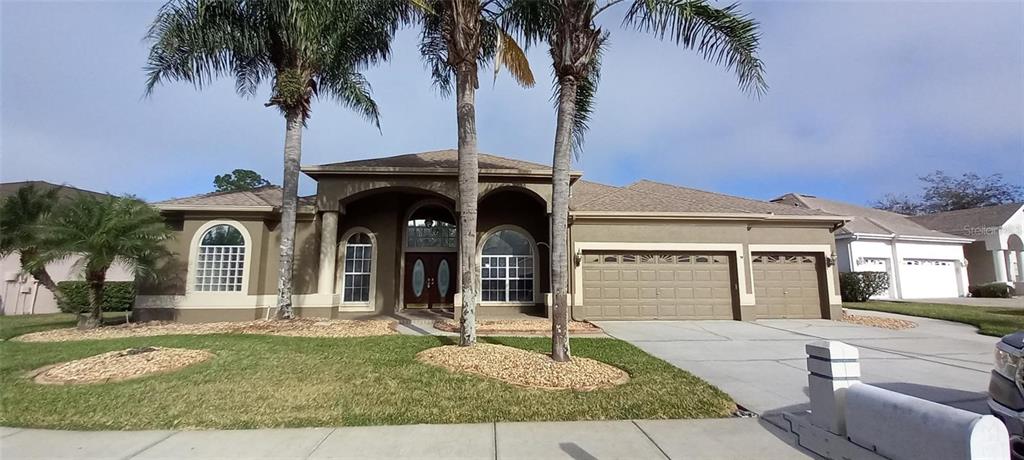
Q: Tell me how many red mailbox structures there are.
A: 0